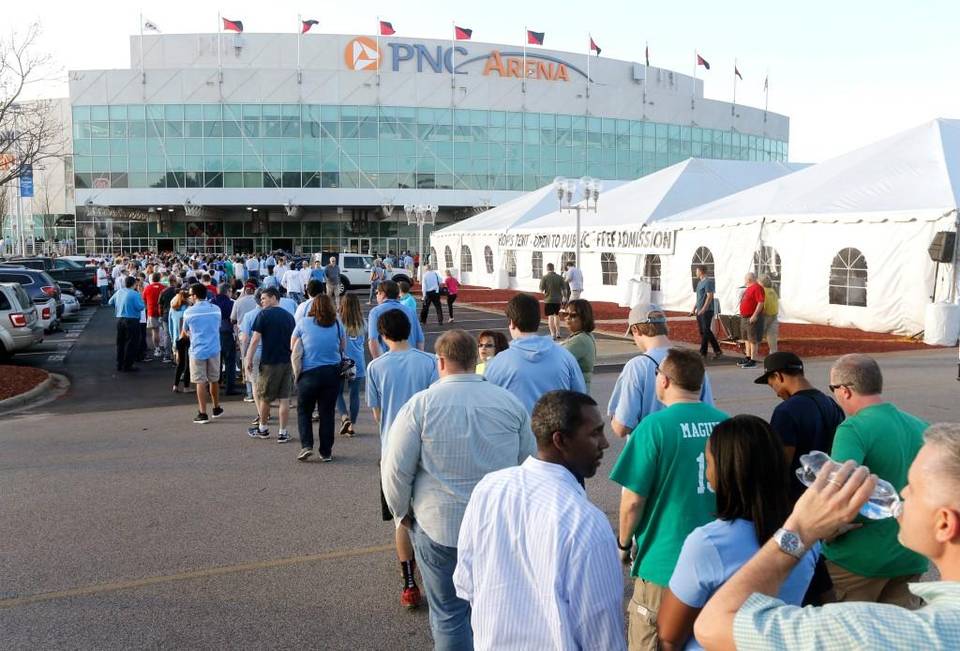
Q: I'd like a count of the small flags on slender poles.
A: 11